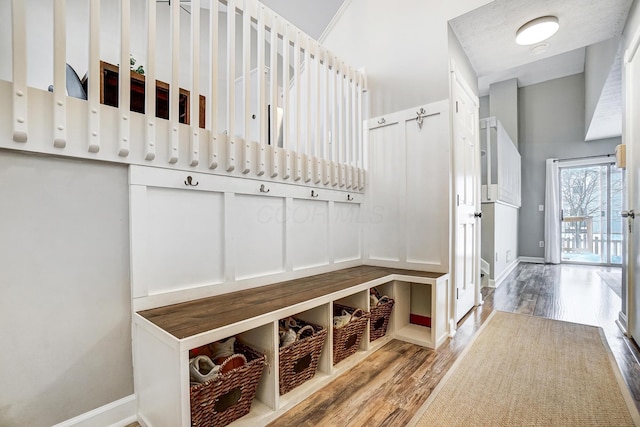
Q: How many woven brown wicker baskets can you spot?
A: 4